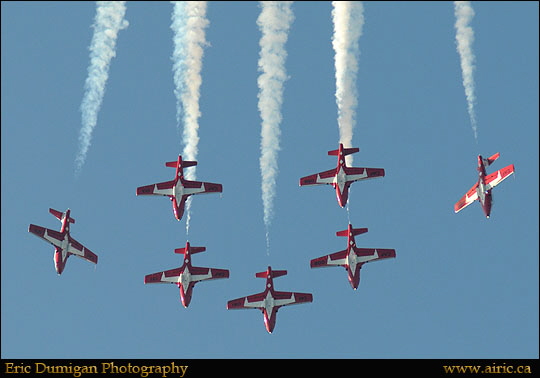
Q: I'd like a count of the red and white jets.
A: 7